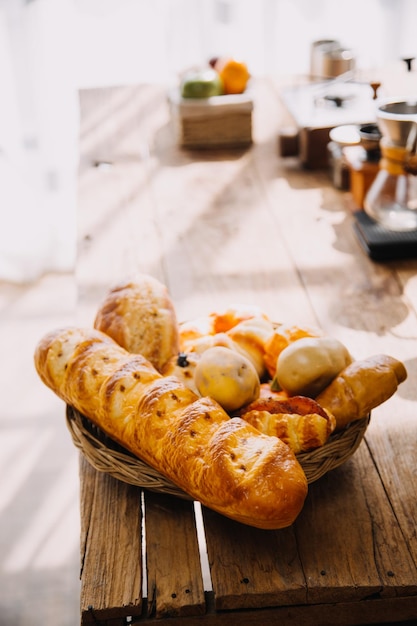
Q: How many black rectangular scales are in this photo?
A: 1